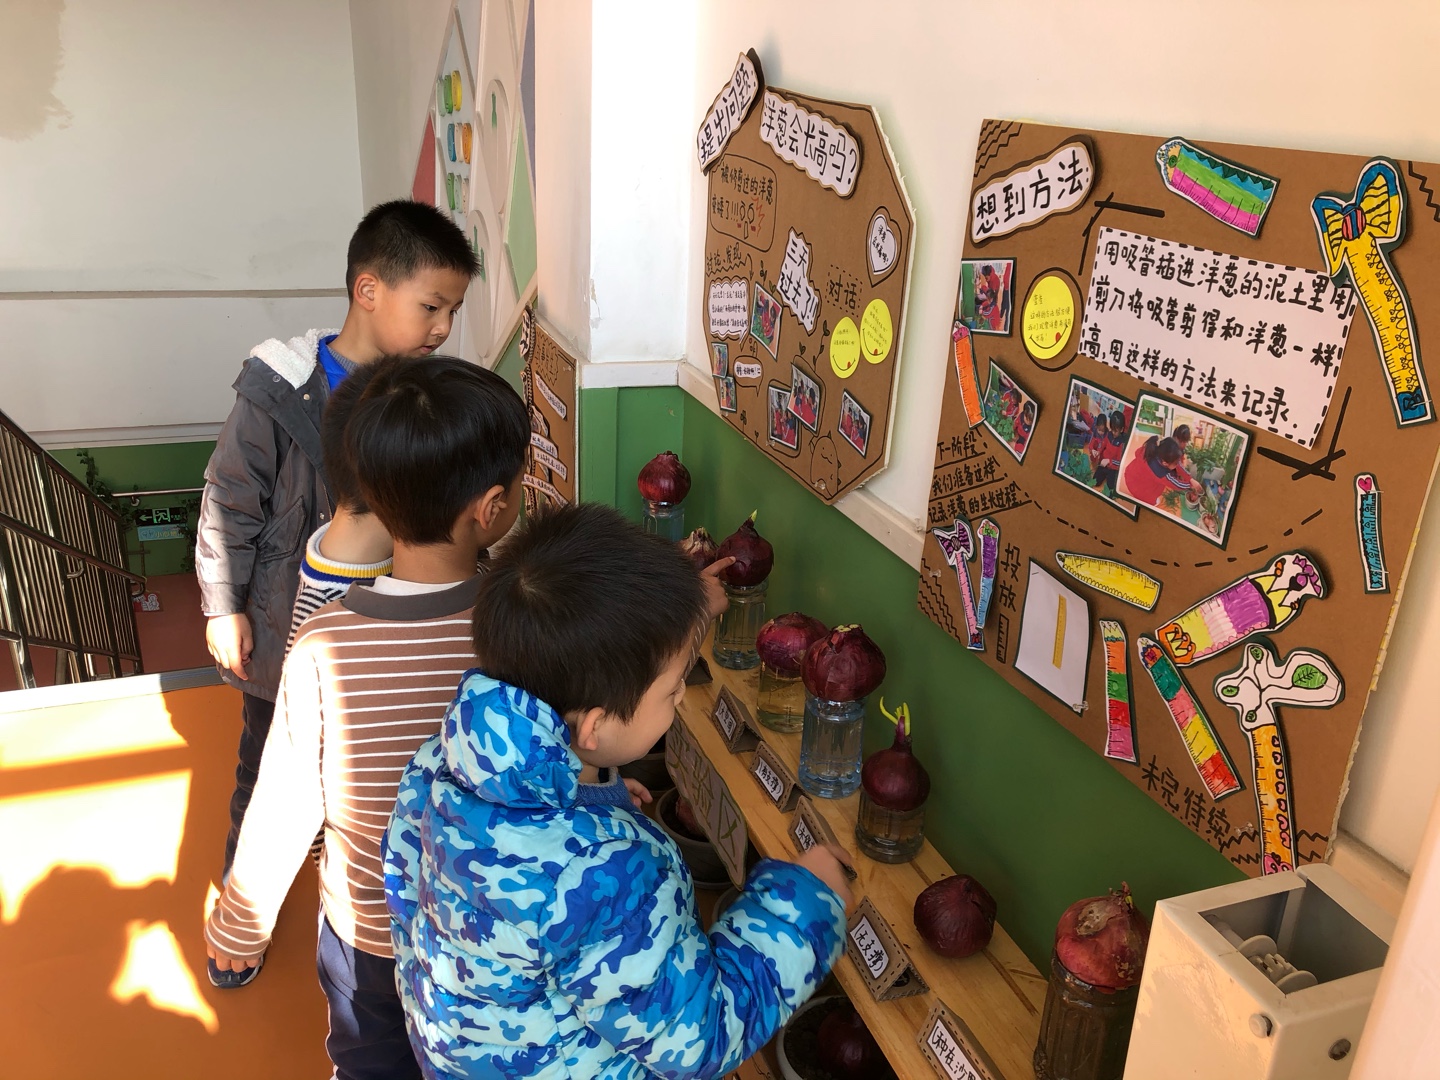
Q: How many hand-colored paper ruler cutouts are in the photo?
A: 11